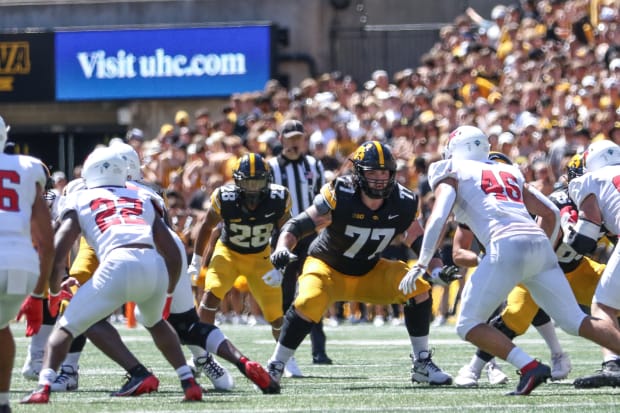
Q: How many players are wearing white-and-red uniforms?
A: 5